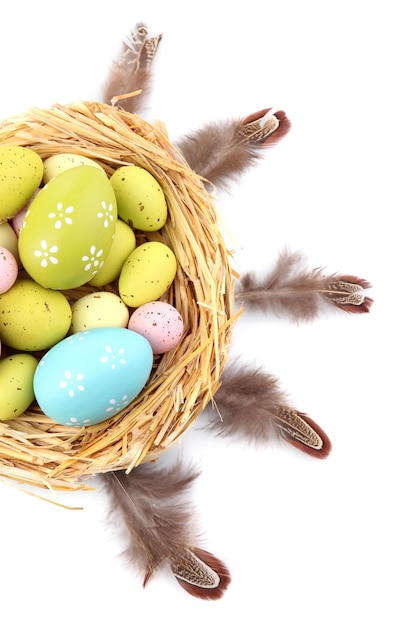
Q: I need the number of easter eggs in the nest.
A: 14